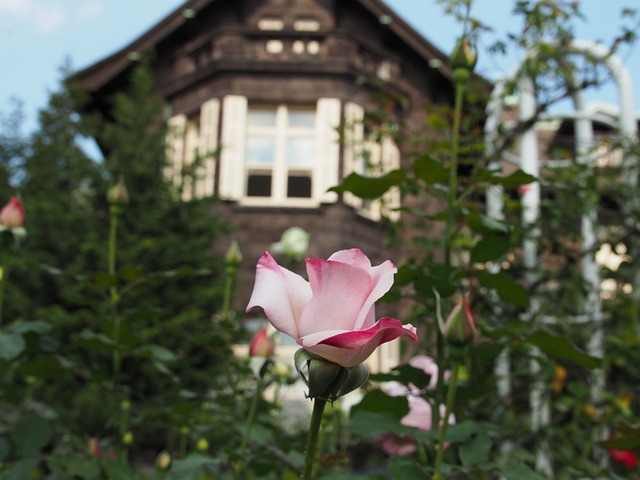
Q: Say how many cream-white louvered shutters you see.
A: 6